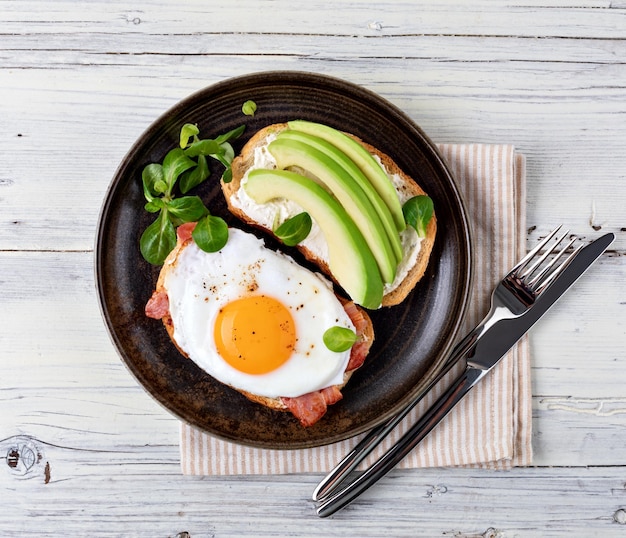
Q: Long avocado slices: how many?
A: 4